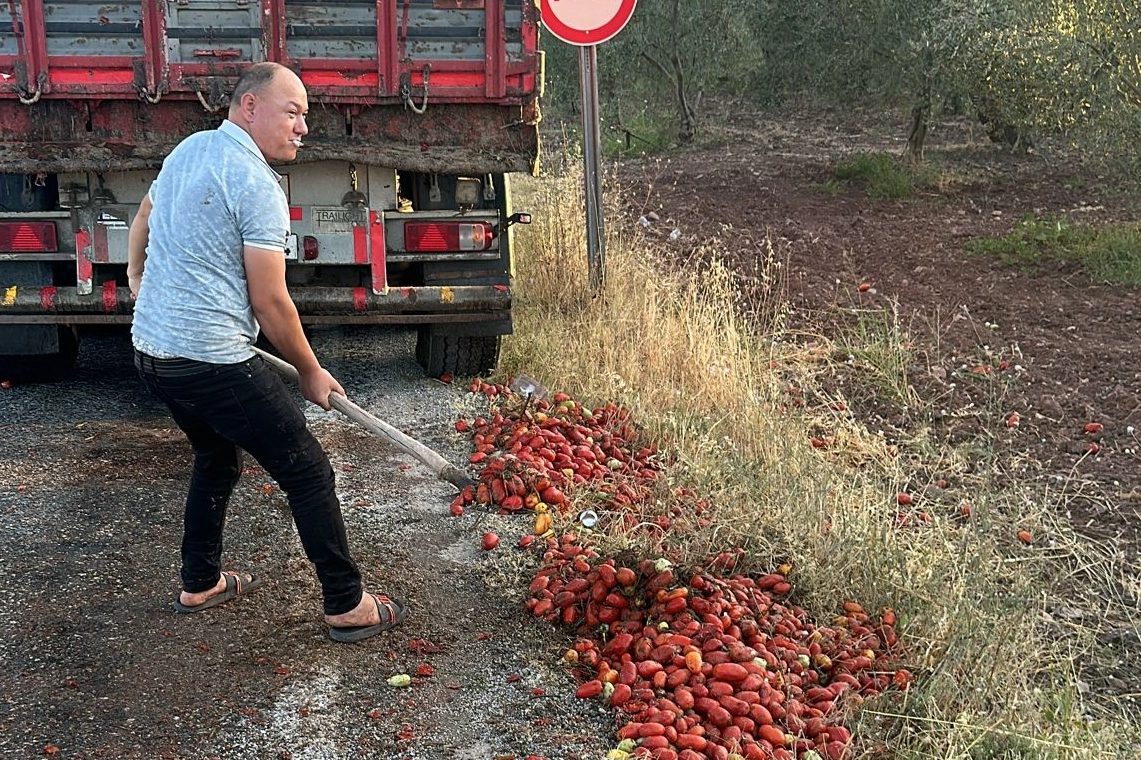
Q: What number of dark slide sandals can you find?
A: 2